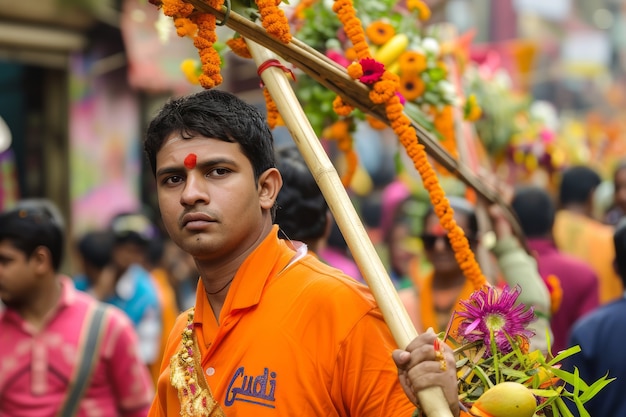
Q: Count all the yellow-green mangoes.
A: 1